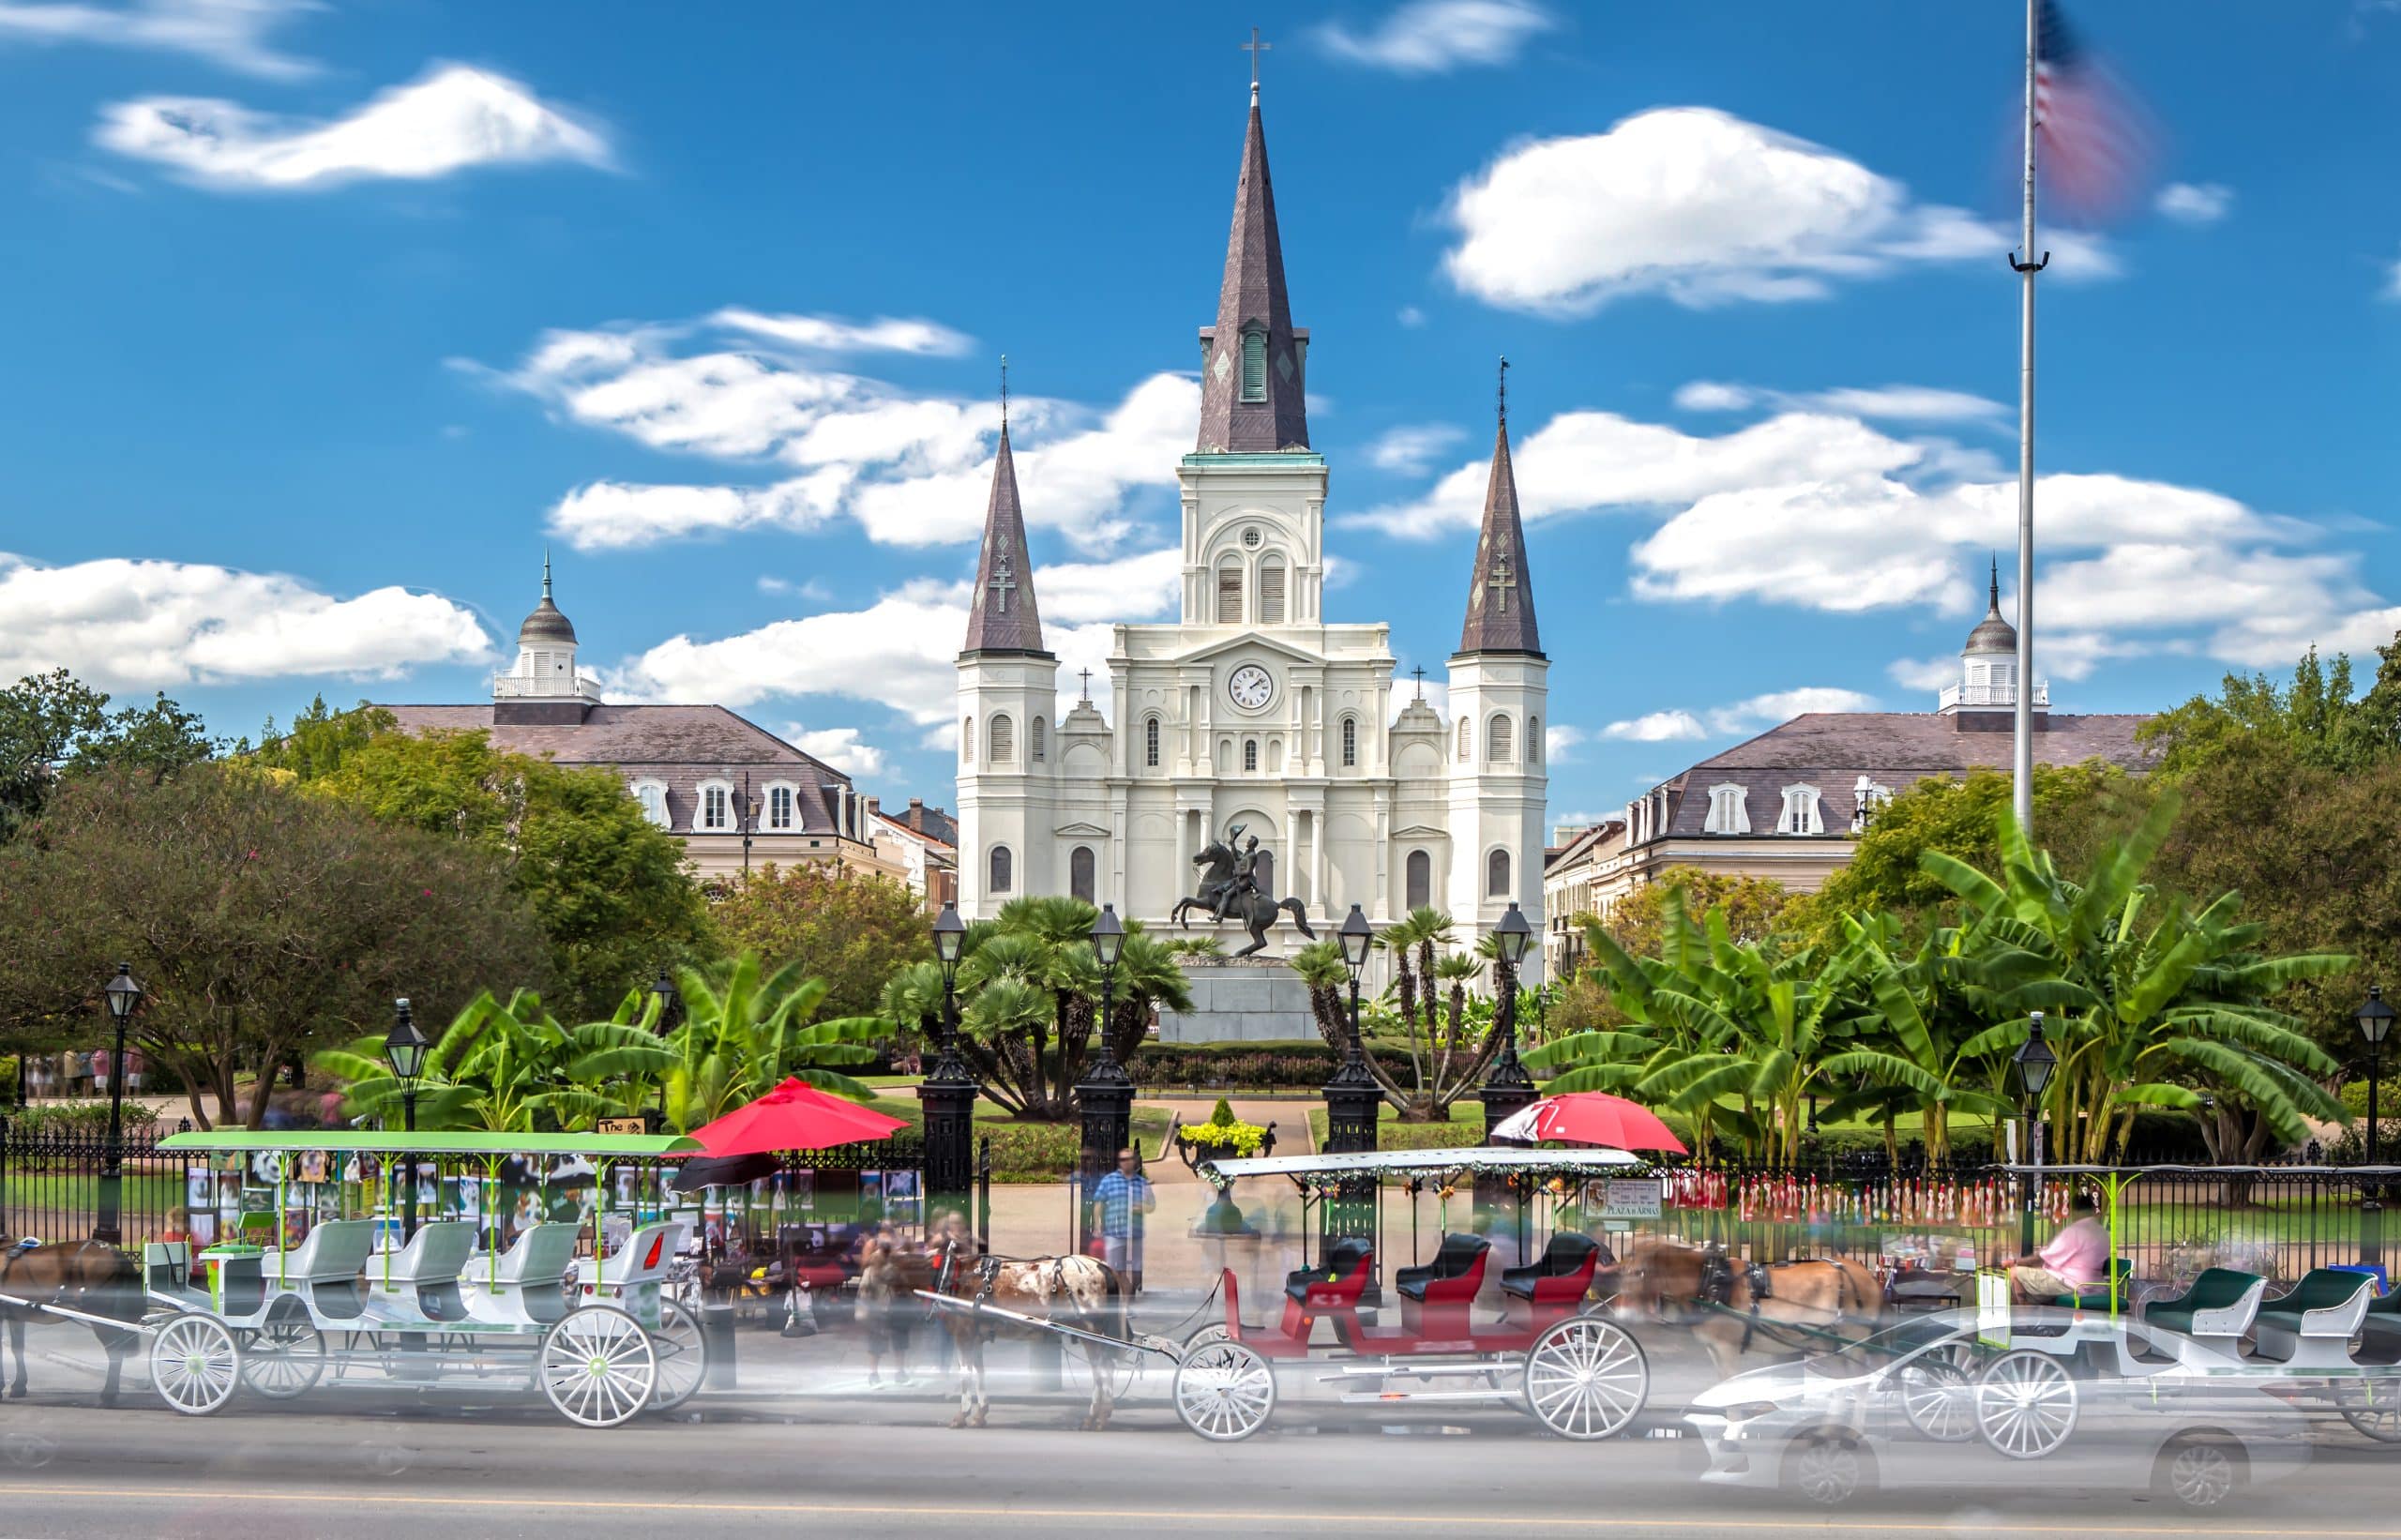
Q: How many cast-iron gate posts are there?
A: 4